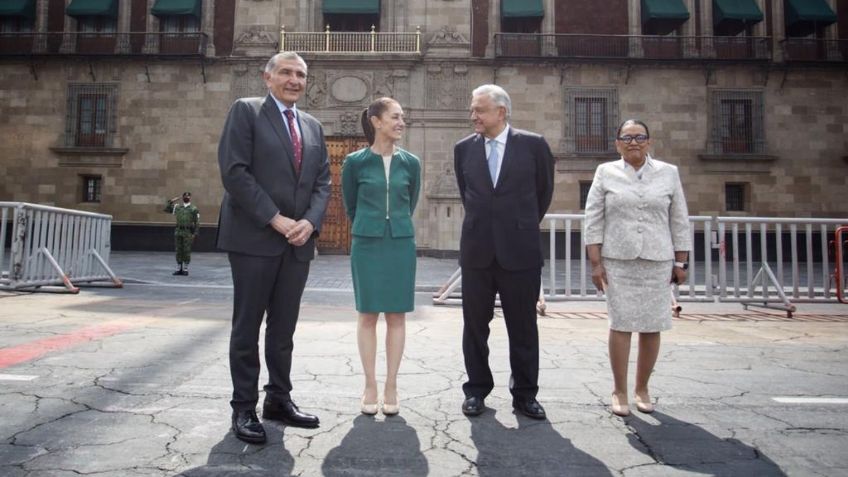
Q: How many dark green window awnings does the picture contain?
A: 8